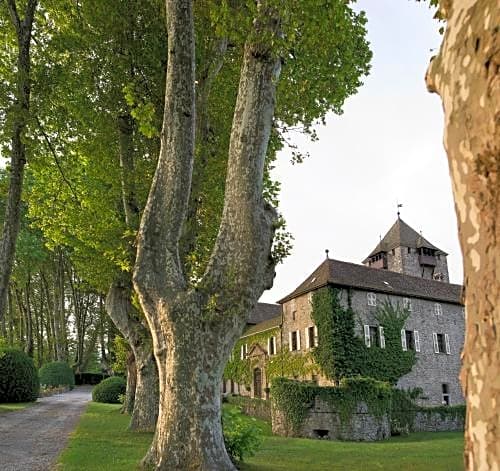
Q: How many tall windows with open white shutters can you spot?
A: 7